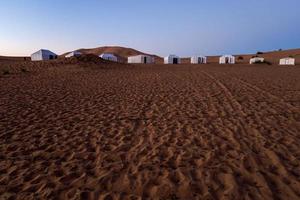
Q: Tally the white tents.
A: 9